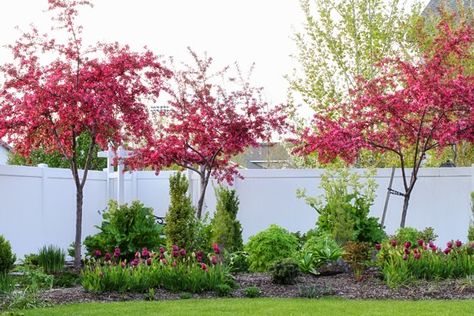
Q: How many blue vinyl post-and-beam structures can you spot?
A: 0